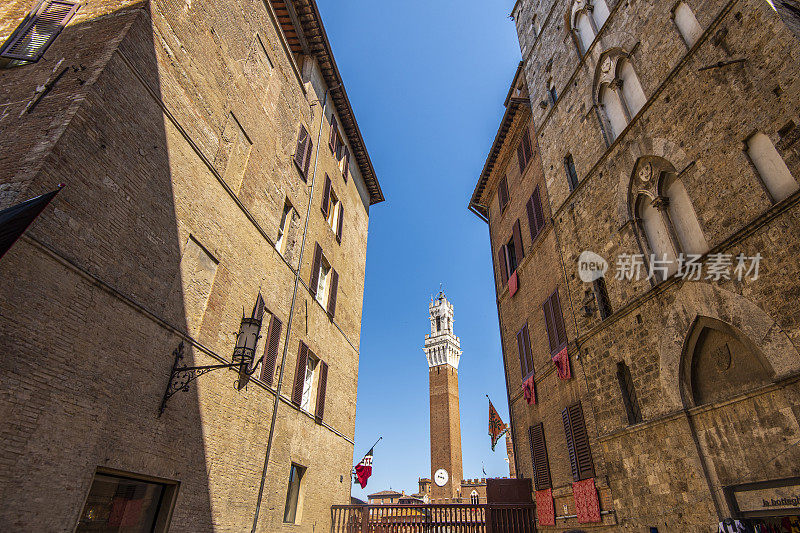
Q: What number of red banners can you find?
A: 5